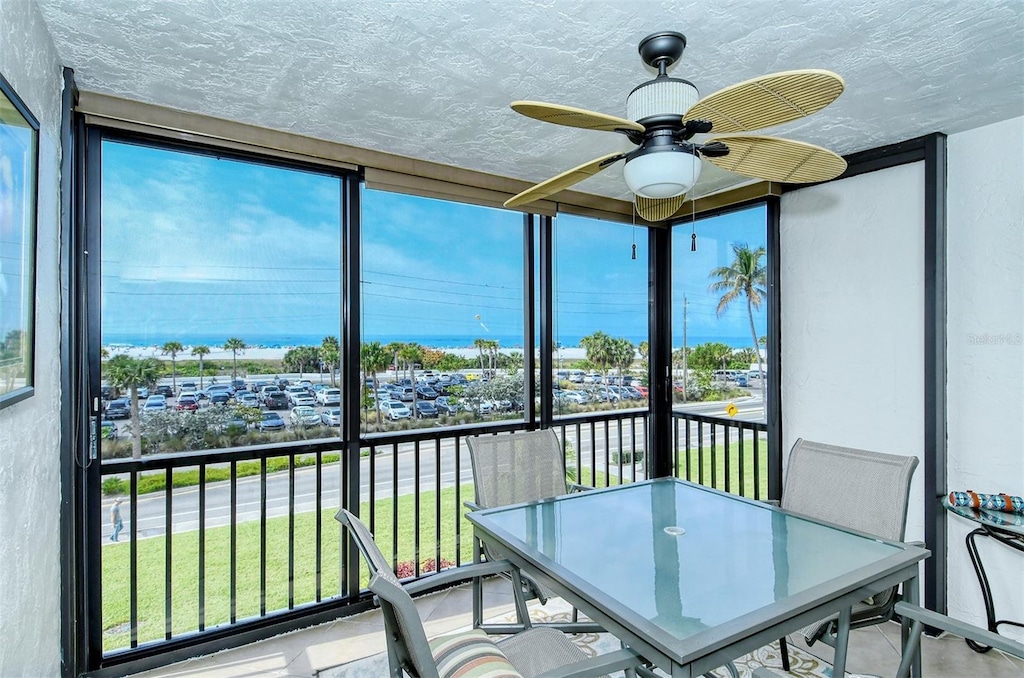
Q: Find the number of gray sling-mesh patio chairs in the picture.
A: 4